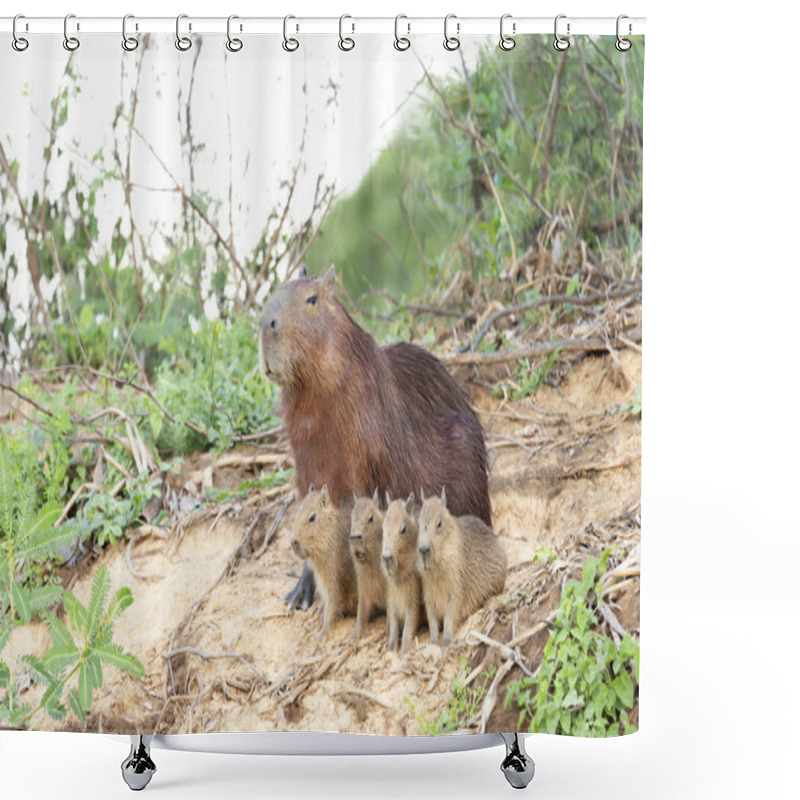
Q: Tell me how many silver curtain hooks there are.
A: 12